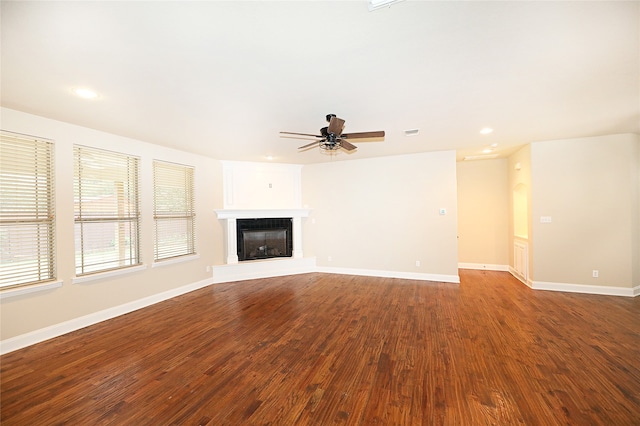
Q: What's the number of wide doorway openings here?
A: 1